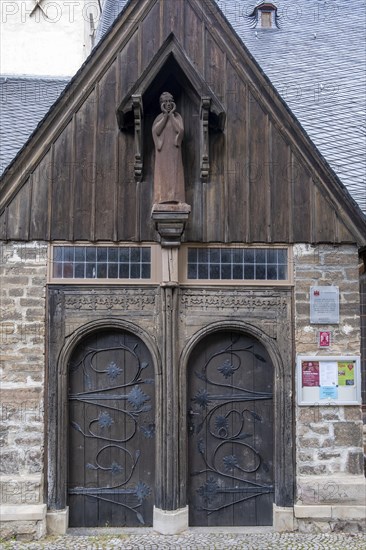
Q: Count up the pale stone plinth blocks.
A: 3